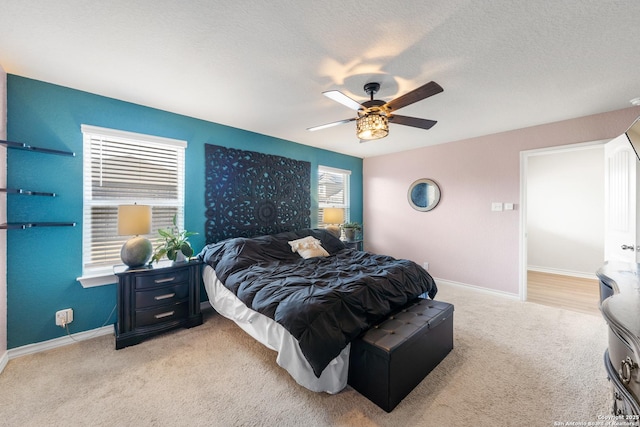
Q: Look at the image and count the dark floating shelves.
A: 3